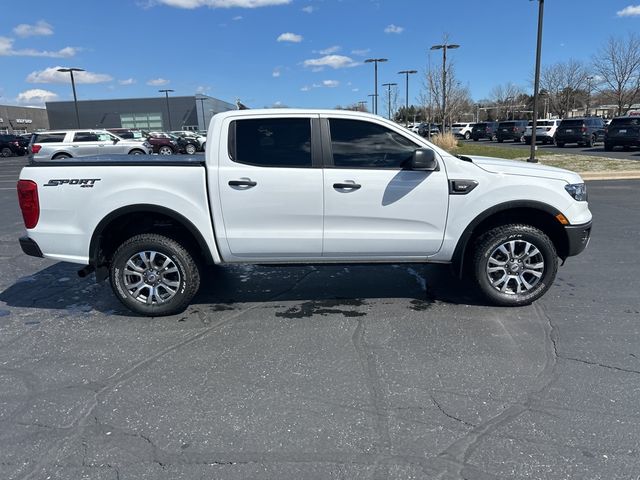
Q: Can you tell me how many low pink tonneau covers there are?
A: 0